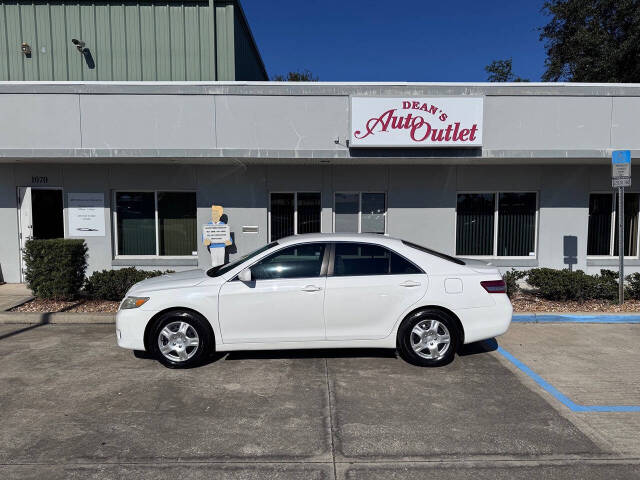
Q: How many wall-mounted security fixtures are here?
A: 2